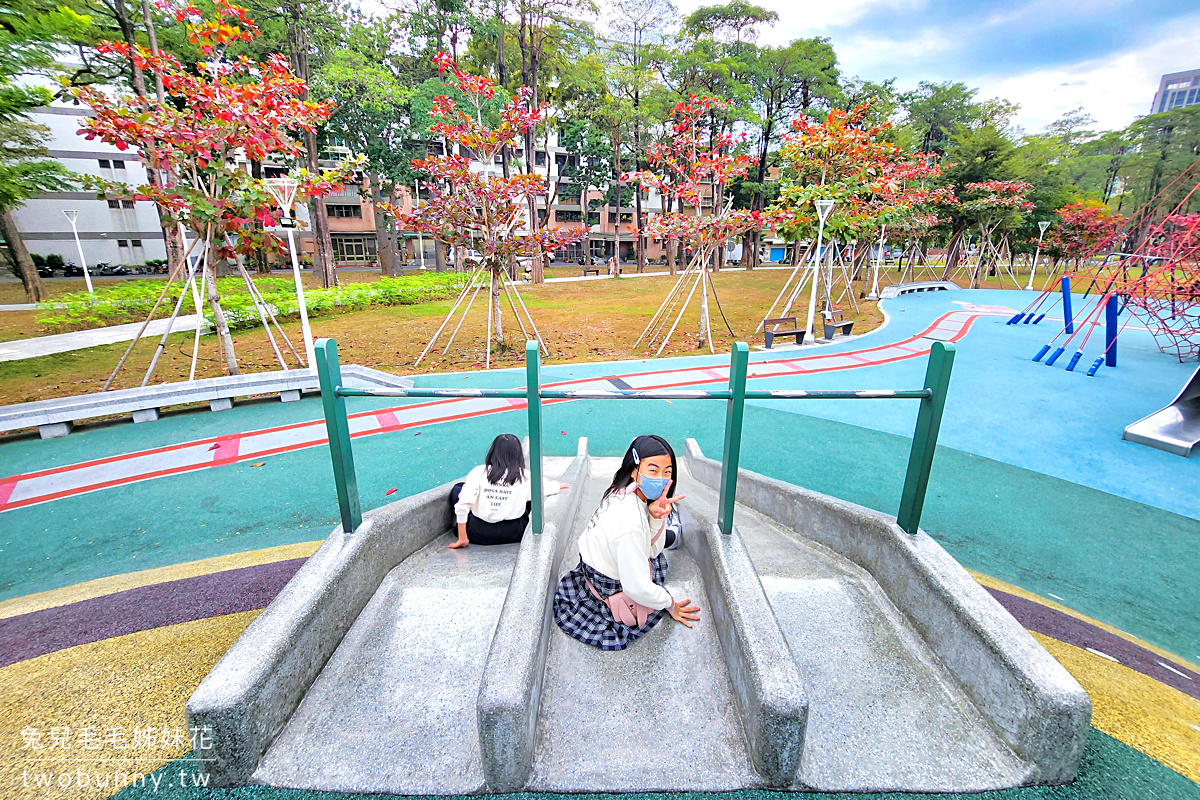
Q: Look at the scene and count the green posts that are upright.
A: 4